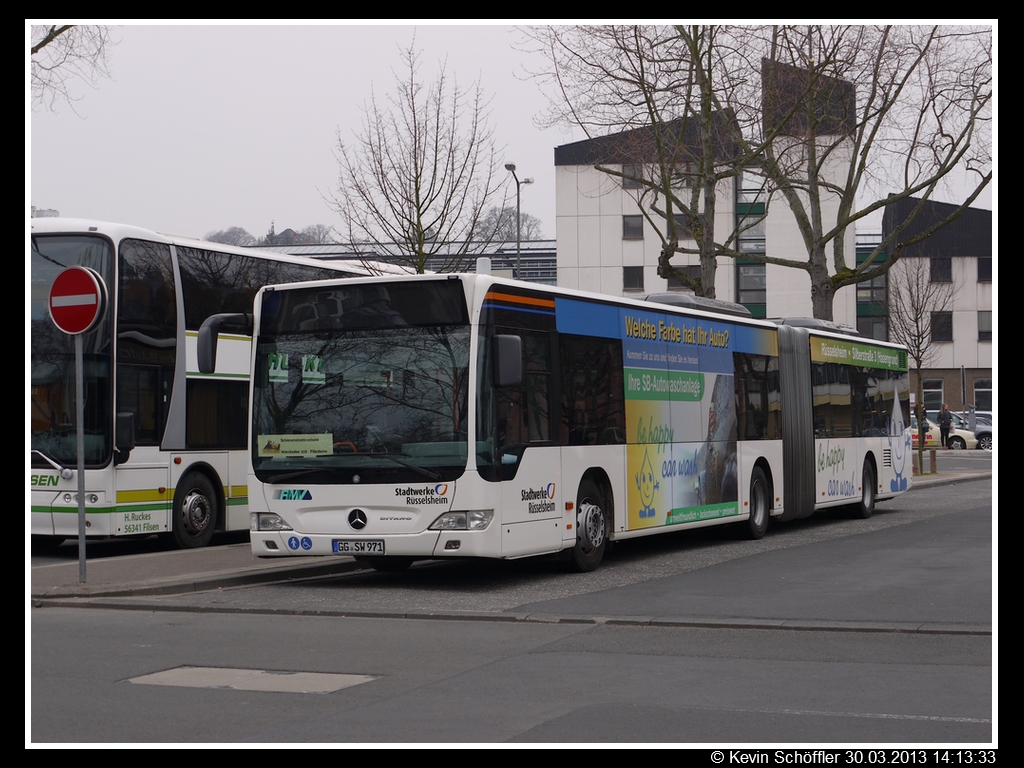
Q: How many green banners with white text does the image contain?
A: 3